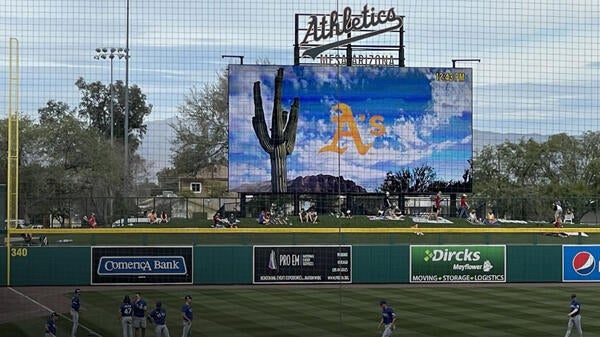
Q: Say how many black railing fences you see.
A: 1